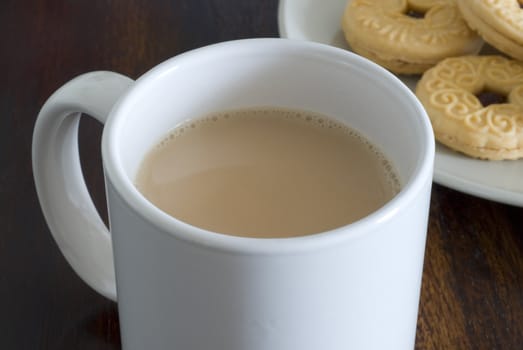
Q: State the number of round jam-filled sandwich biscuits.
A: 3